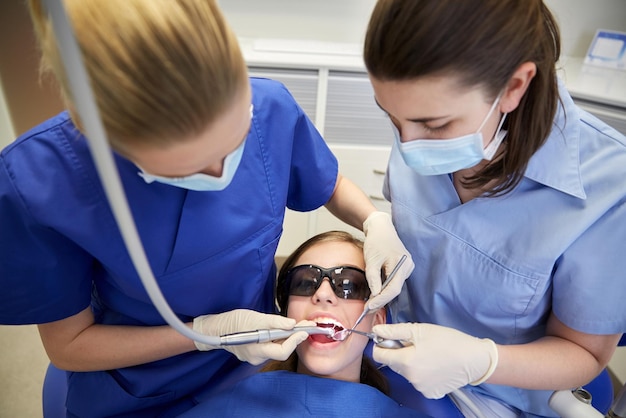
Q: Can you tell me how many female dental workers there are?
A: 2